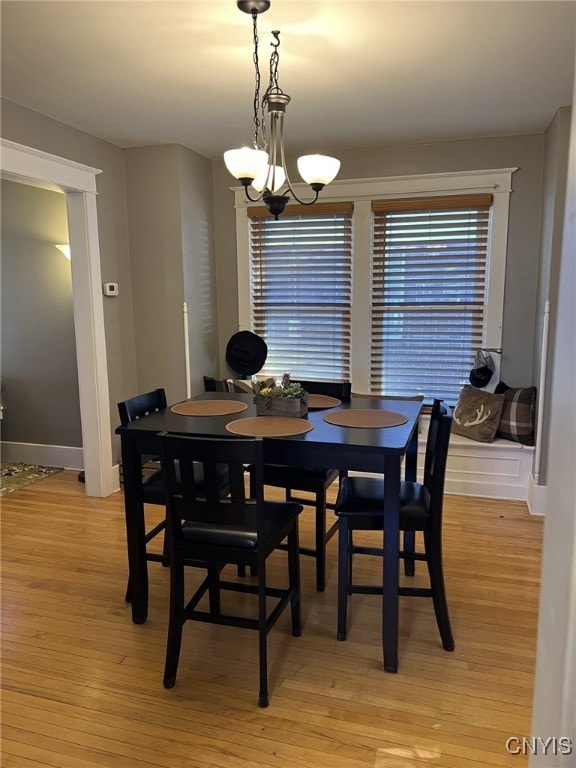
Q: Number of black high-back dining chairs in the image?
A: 4